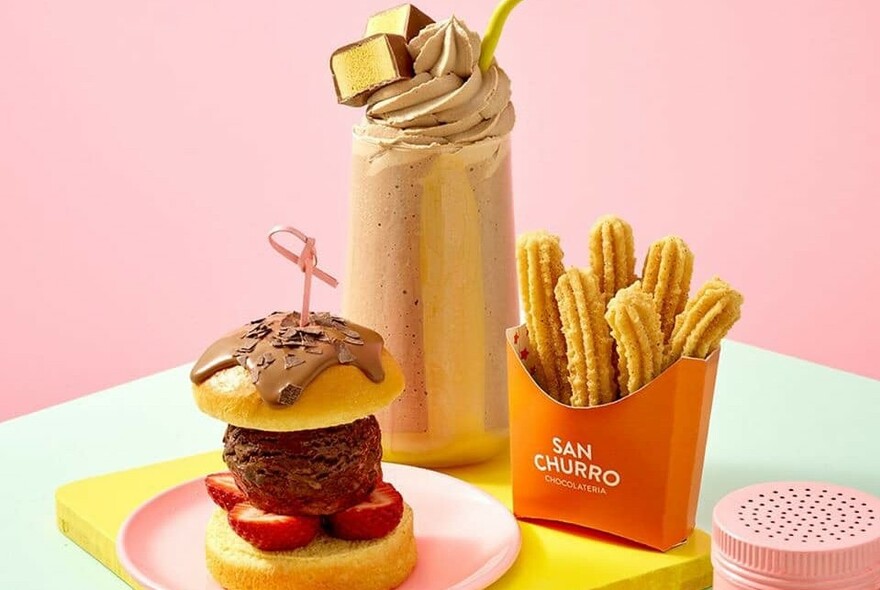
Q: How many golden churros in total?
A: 6